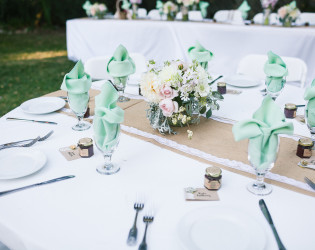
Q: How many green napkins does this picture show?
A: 13